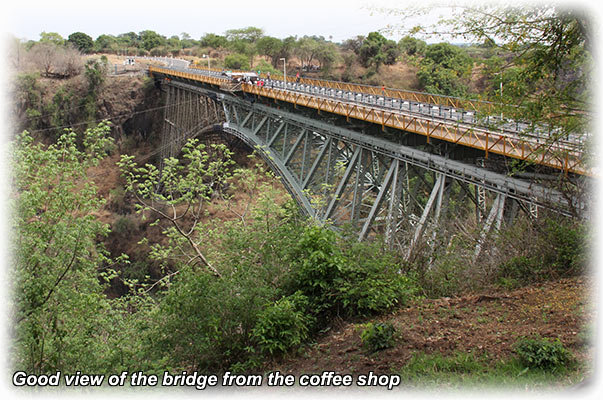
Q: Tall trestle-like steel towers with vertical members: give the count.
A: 1